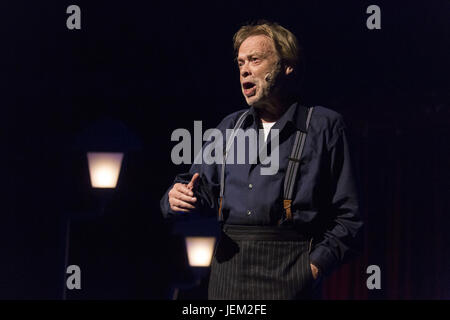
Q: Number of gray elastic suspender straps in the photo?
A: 2